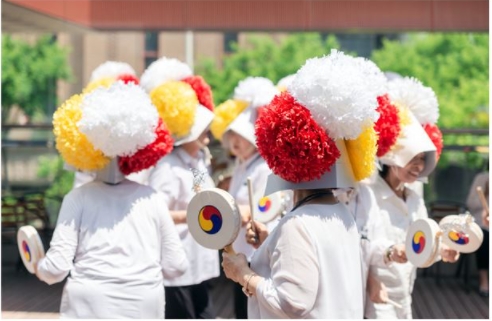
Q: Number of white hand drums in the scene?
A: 5